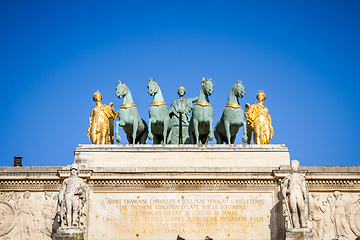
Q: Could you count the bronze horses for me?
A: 4